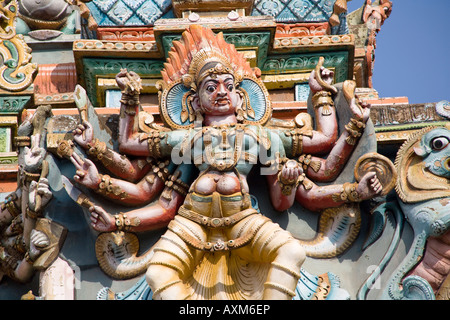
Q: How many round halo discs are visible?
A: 2